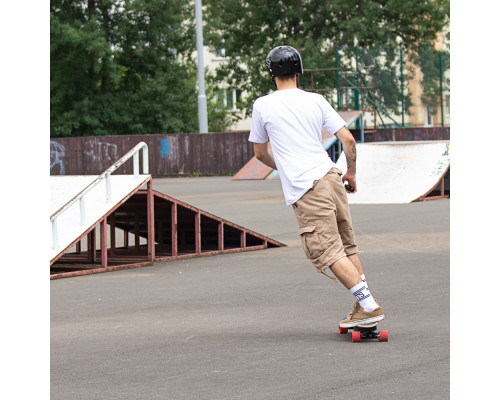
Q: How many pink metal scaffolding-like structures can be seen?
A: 2